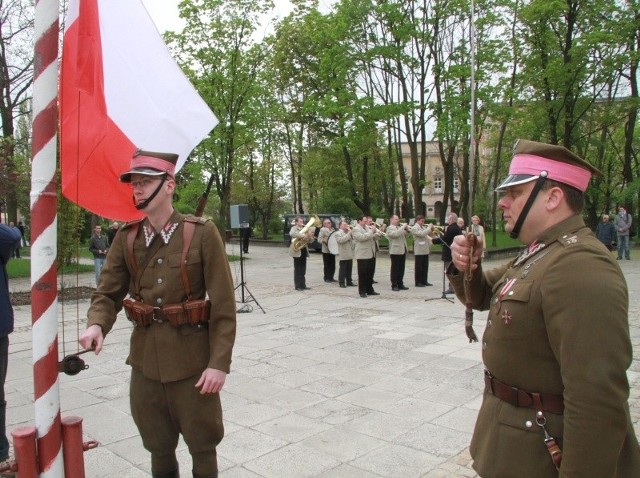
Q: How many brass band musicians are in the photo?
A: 7